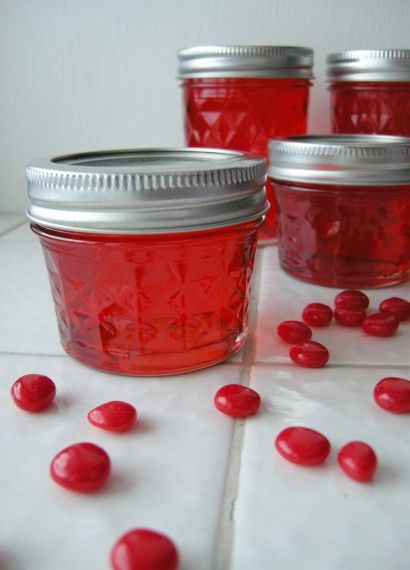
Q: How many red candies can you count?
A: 15